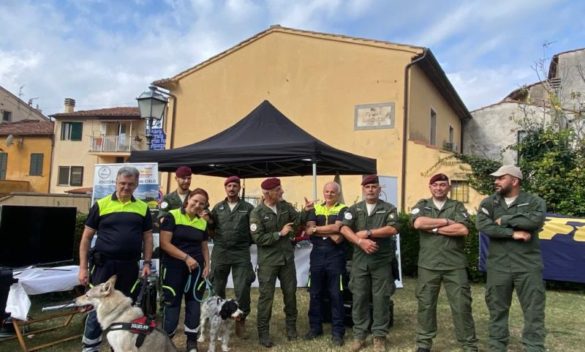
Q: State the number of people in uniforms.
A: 9